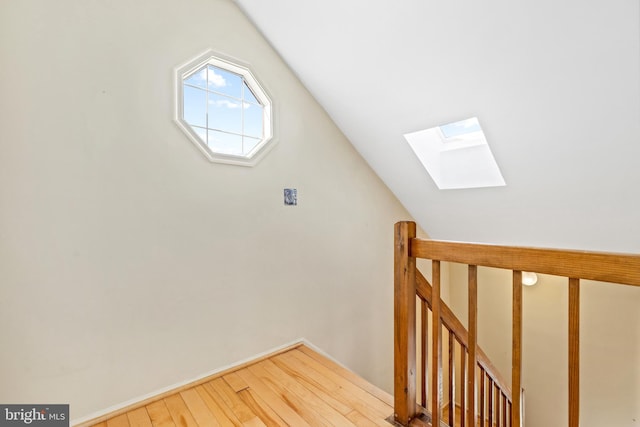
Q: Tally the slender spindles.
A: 12